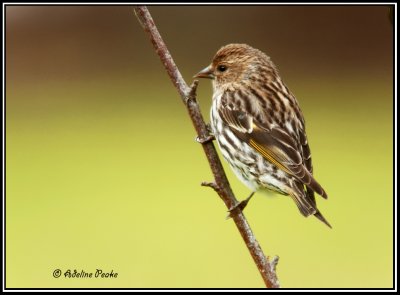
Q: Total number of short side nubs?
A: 3